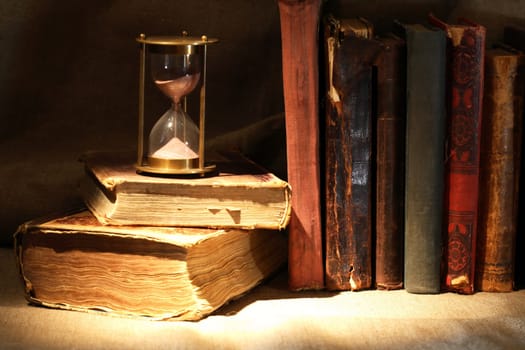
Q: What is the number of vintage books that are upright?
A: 6